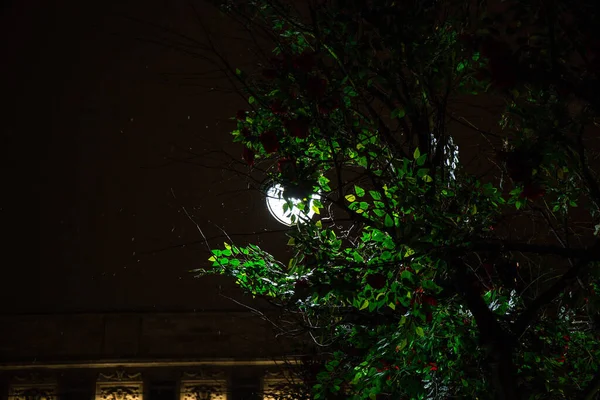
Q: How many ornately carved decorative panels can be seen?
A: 4